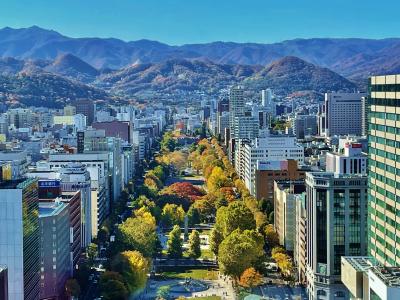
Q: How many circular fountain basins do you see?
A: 1